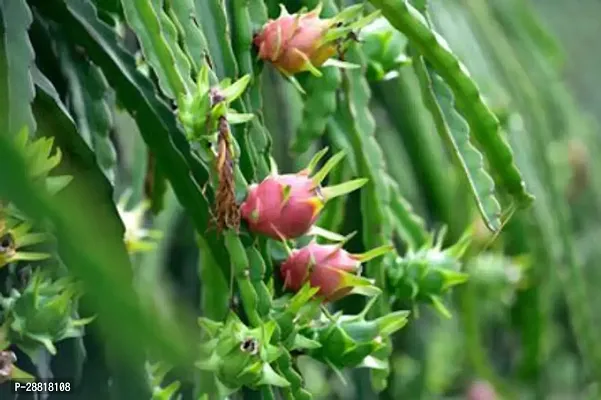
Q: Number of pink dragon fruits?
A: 3